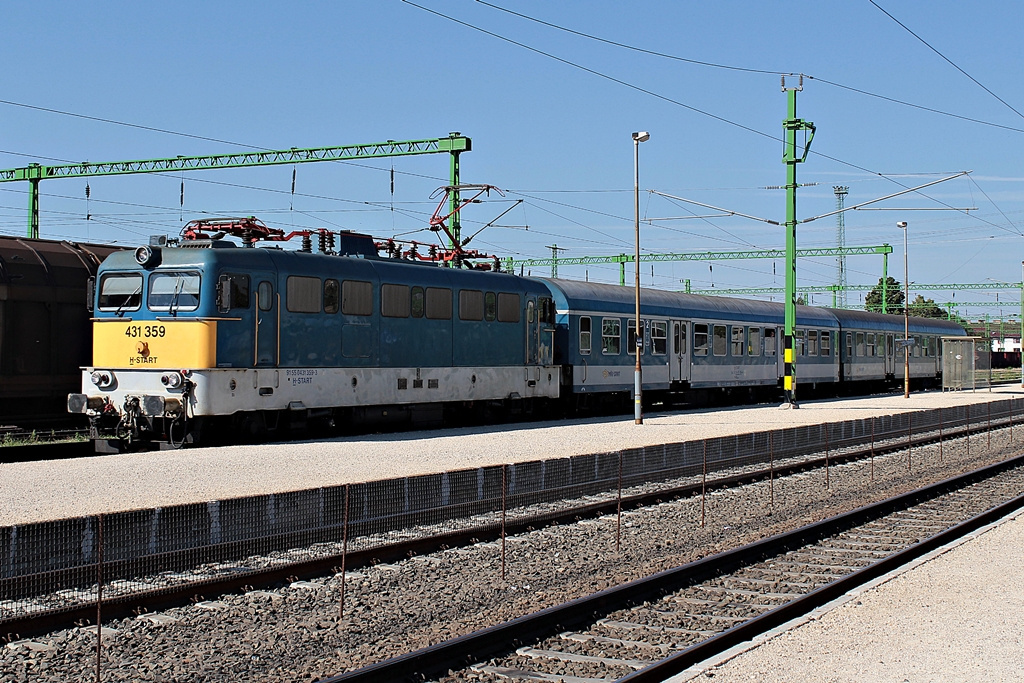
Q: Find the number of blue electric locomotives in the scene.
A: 1